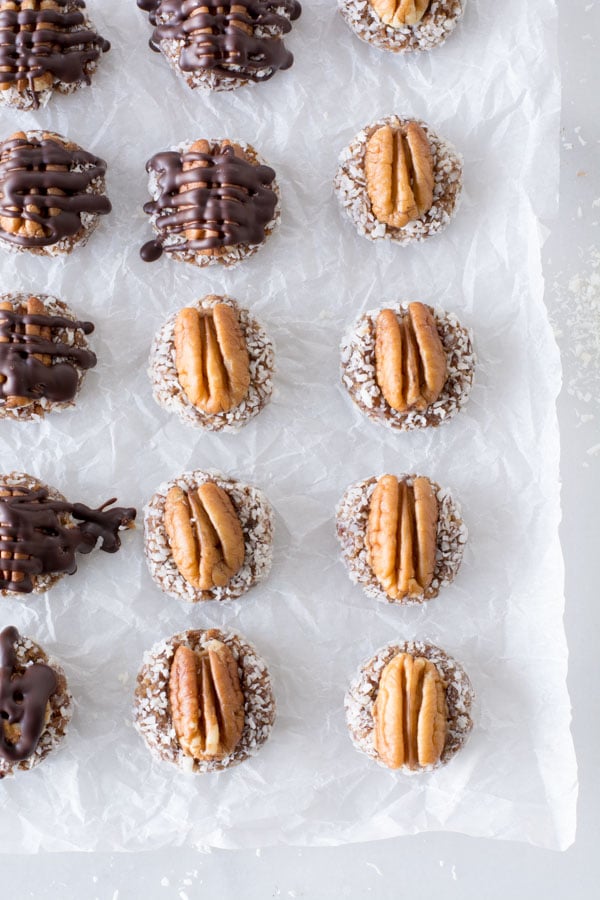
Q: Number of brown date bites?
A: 15